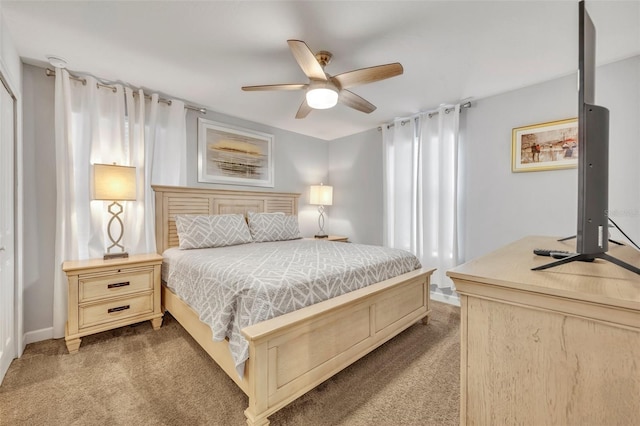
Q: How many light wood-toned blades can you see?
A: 5